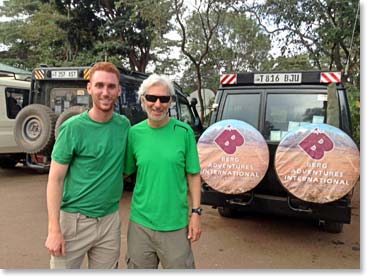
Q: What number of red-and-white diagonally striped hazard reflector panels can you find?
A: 2